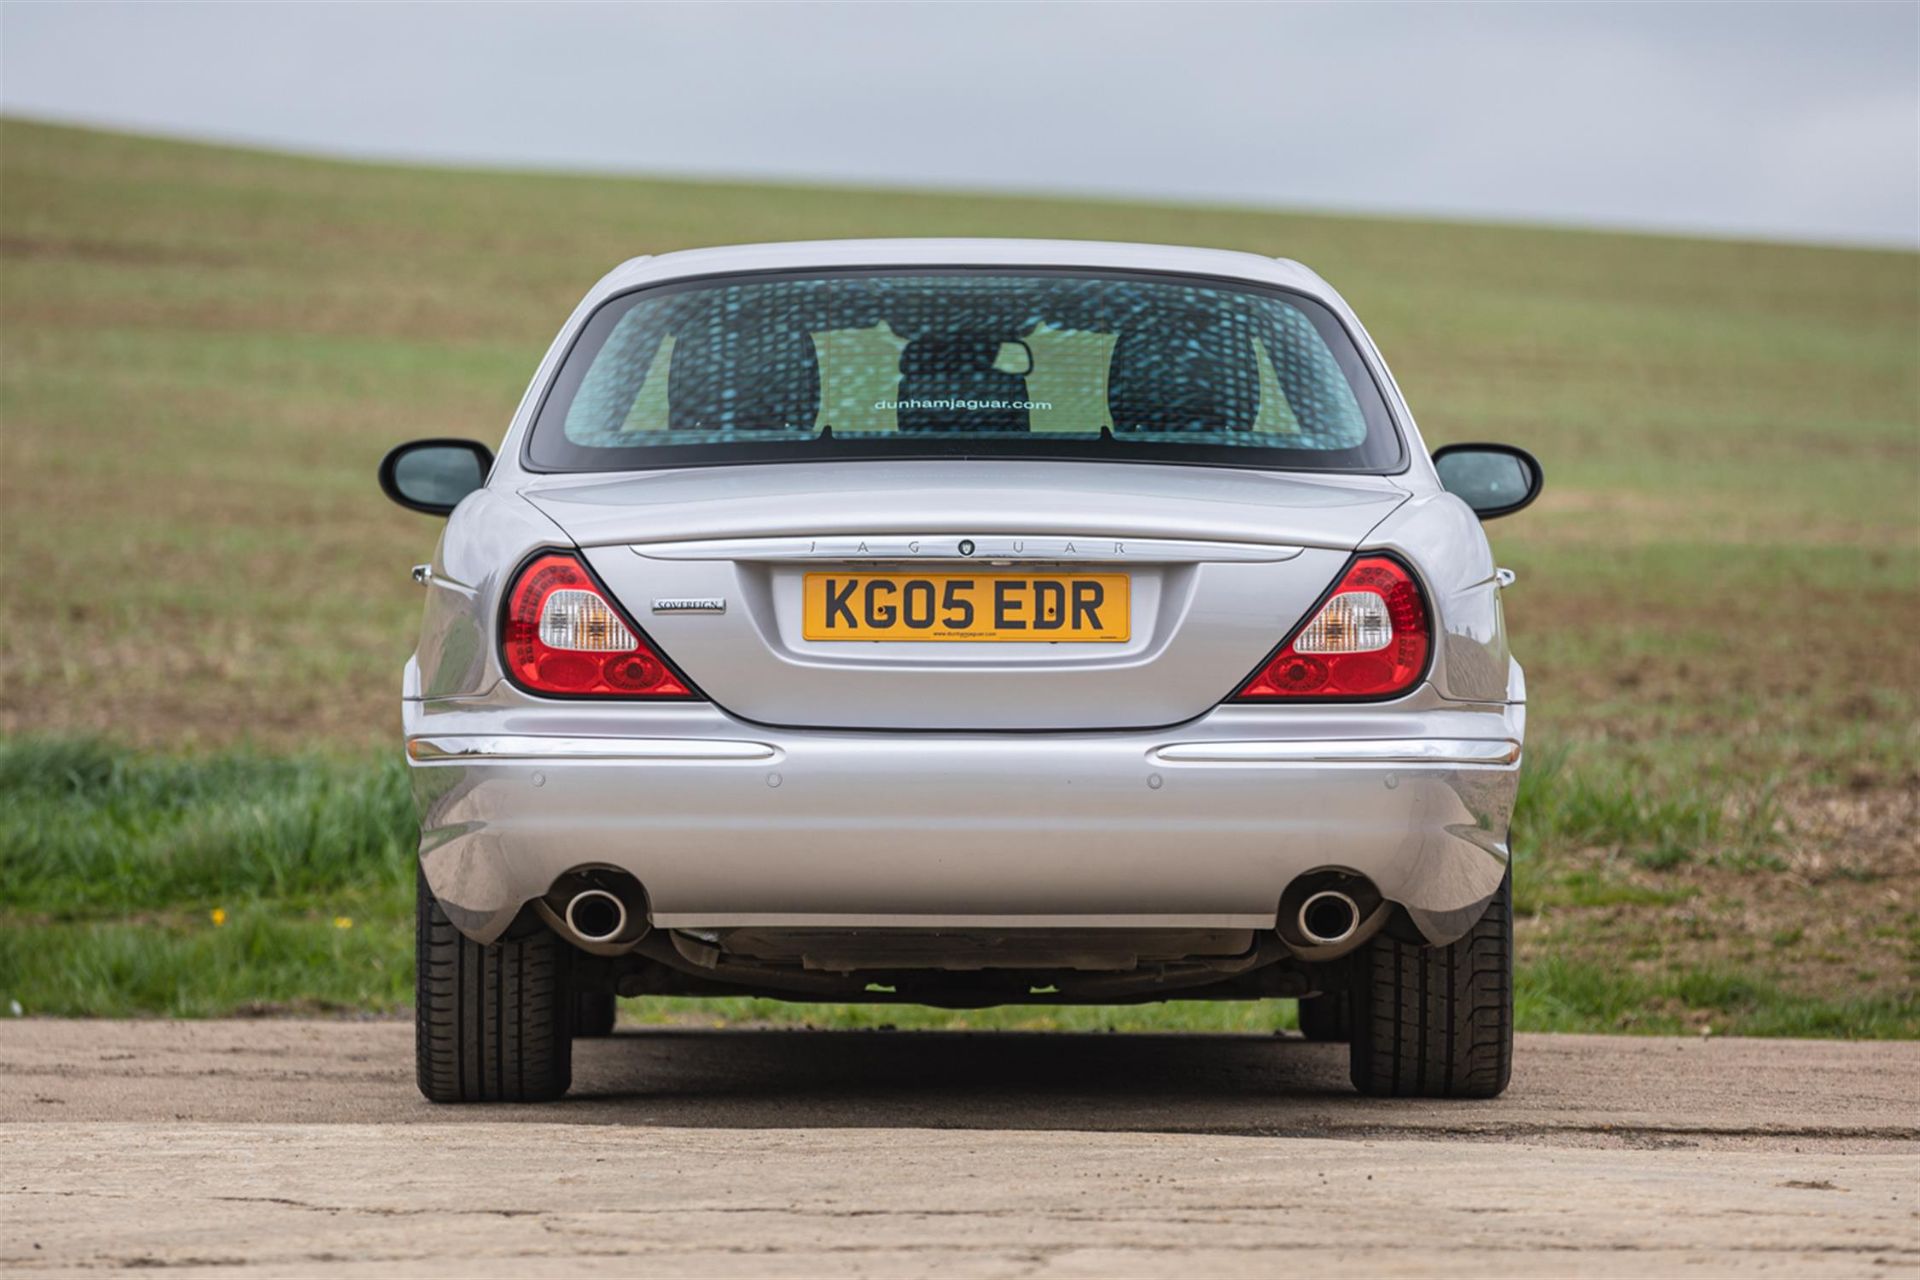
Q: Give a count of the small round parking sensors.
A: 4